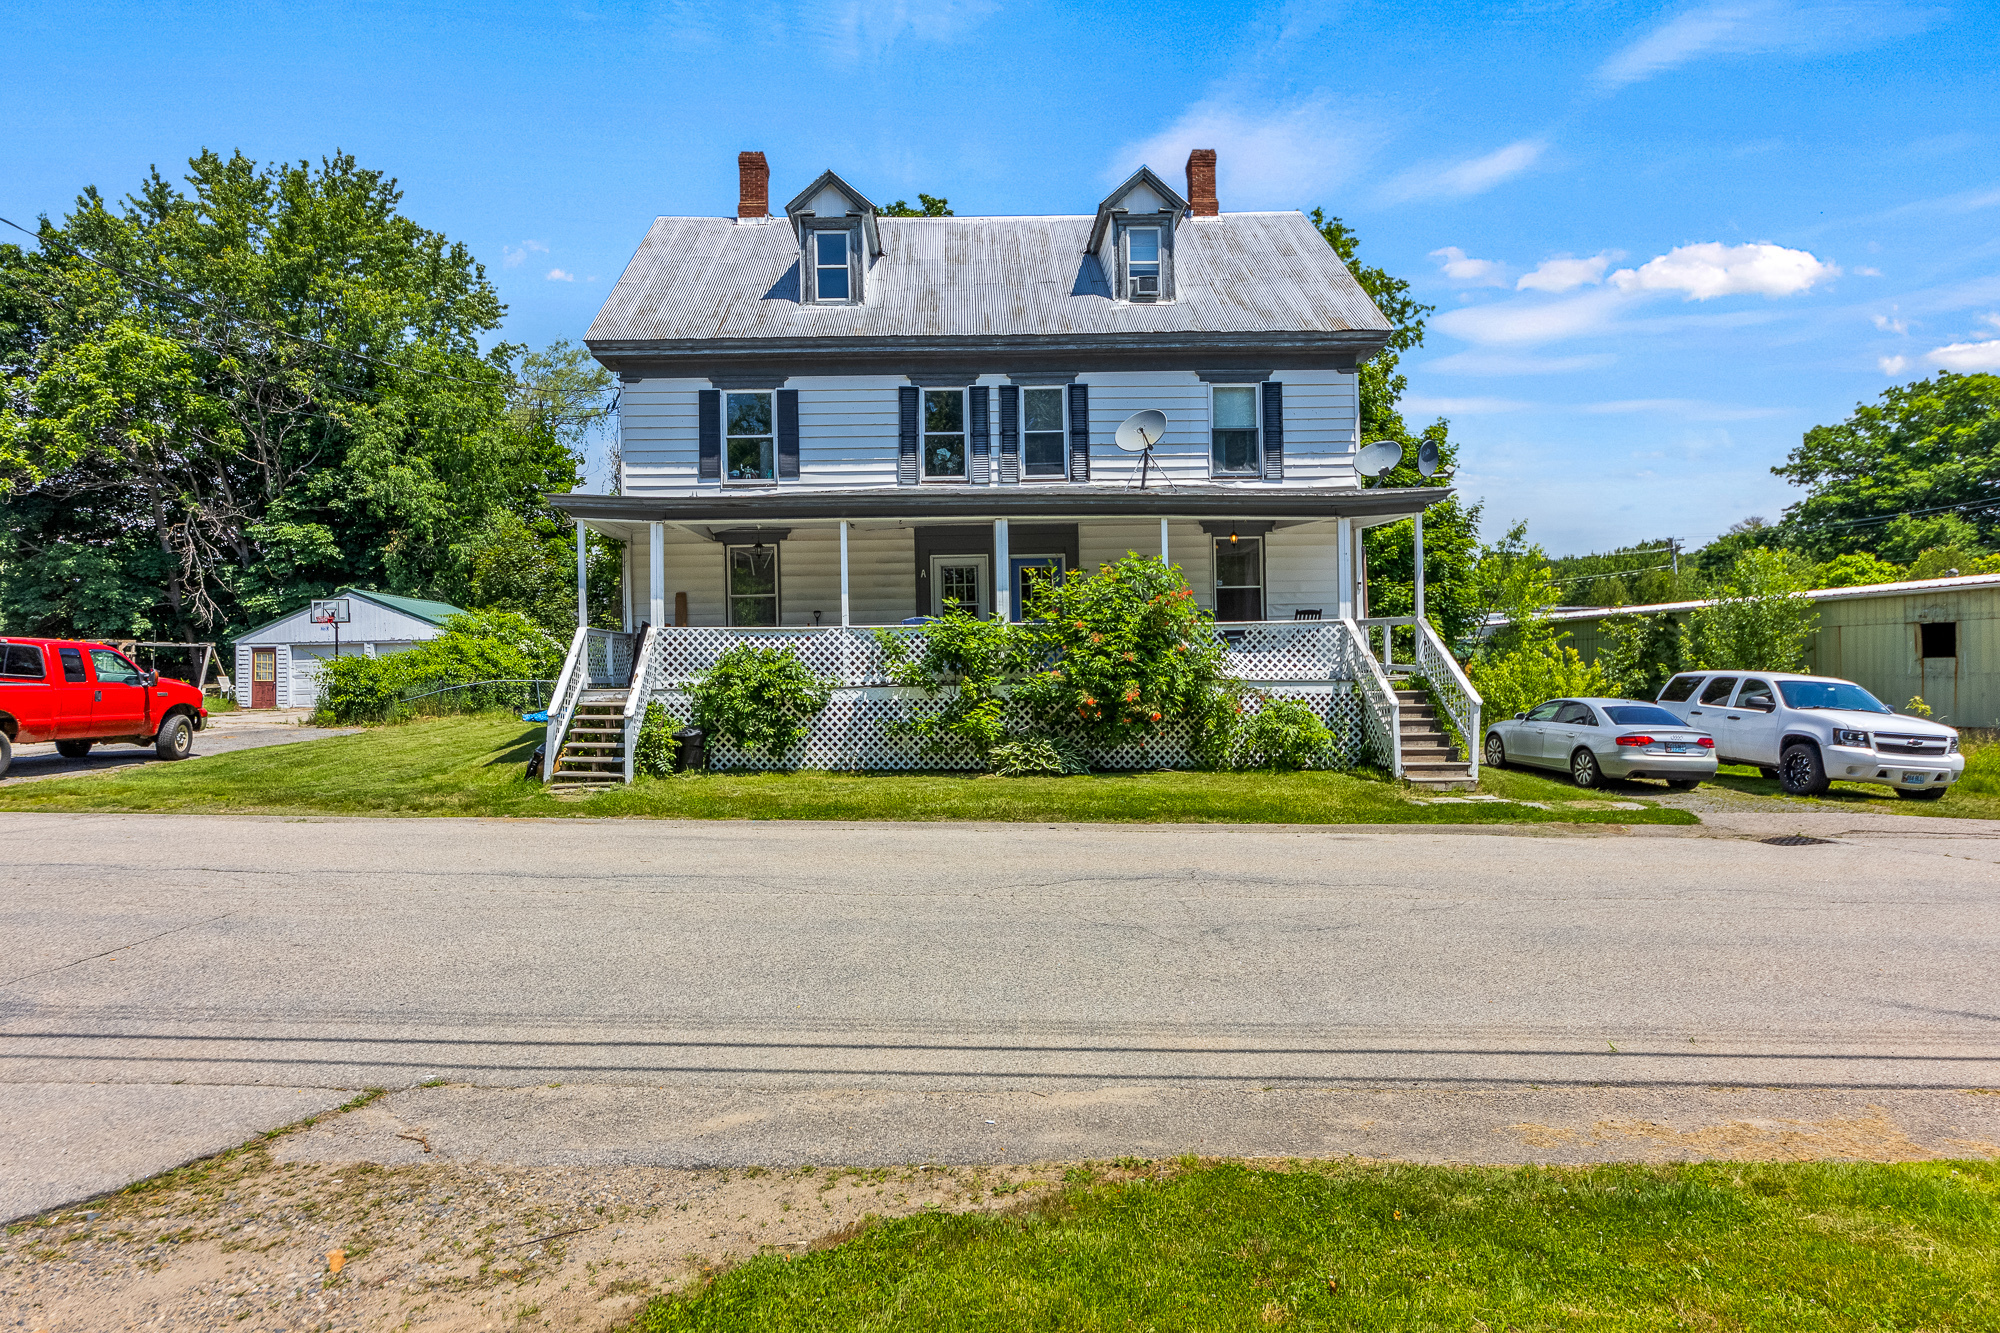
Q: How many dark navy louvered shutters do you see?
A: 7